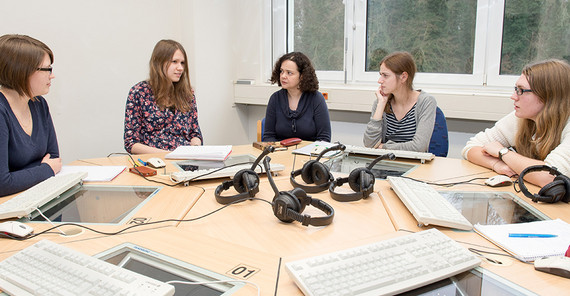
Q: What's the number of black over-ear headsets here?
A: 5